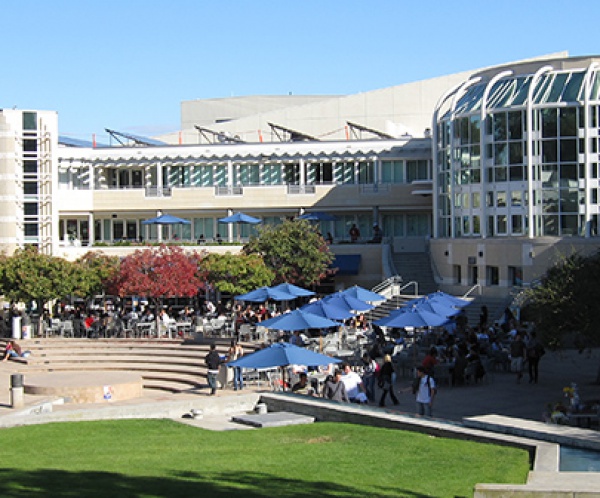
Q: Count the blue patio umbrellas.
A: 13